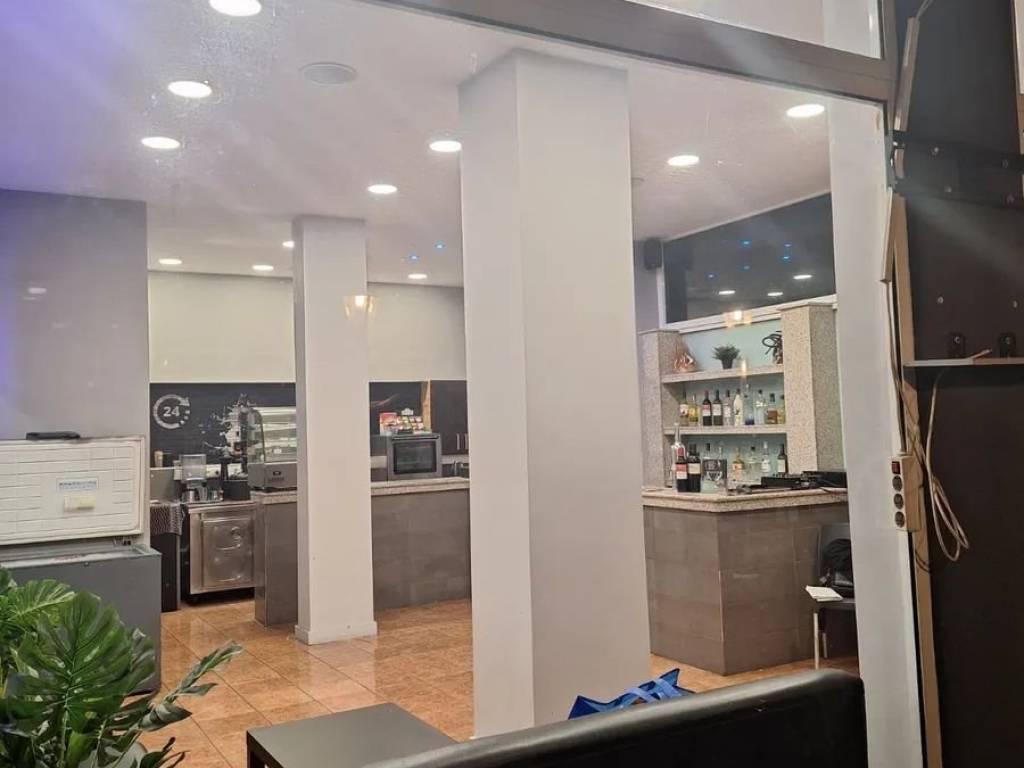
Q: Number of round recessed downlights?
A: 11